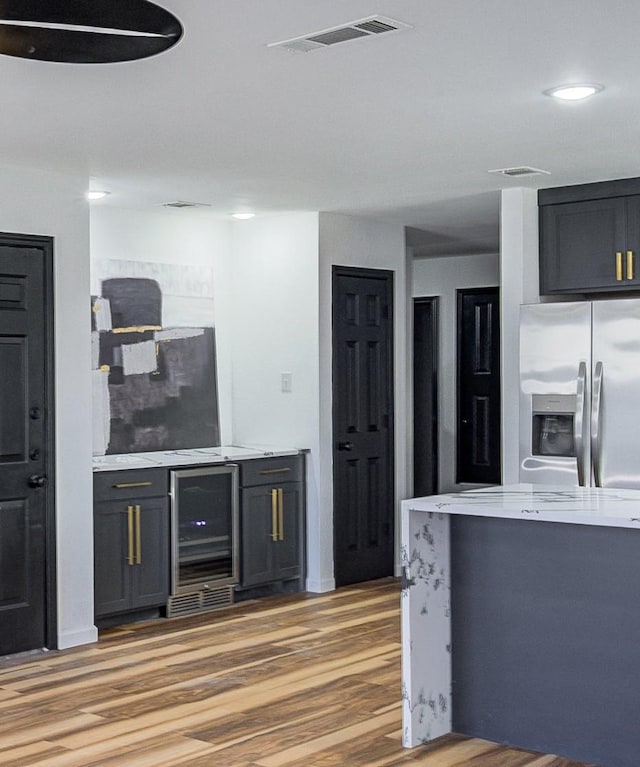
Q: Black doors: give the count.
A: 4